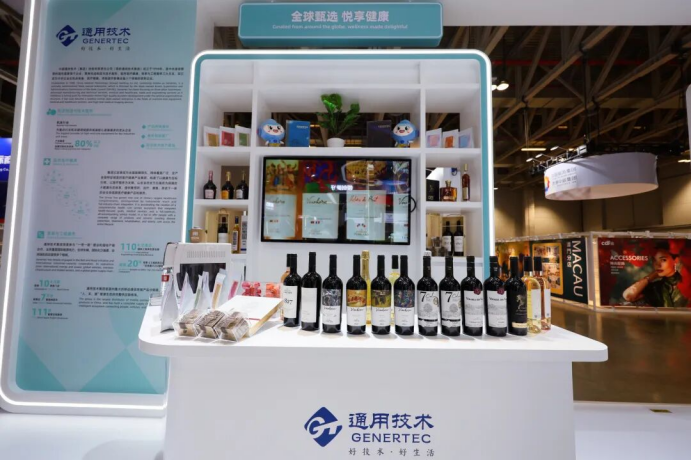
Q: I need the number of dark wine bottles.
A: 11